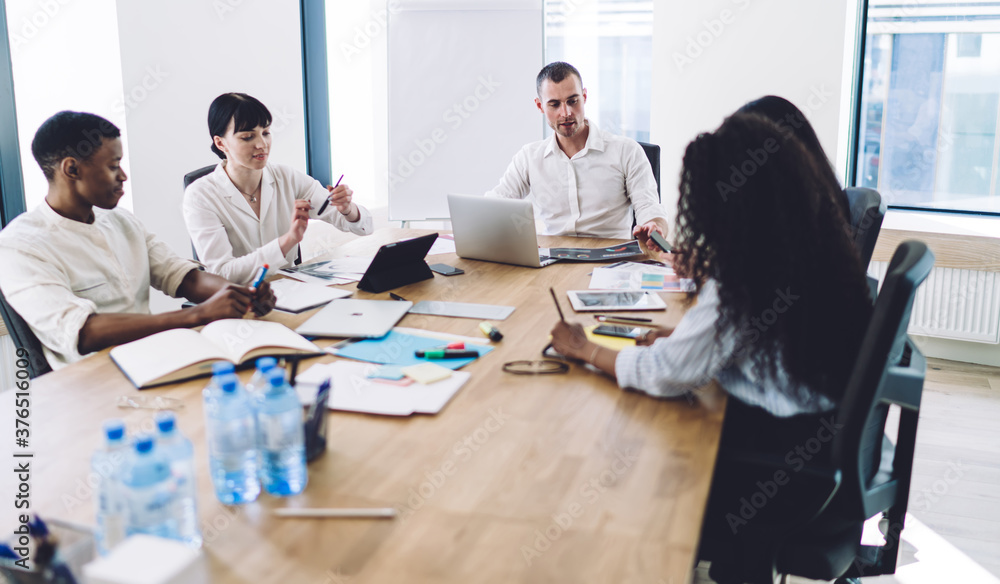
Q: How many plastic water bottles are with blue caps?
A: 7